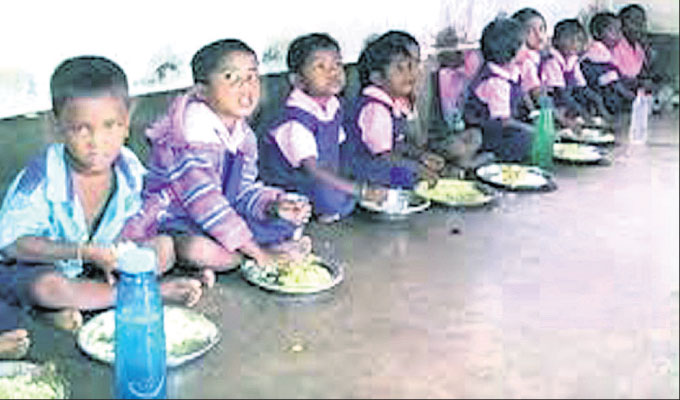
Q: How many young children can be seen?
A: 9